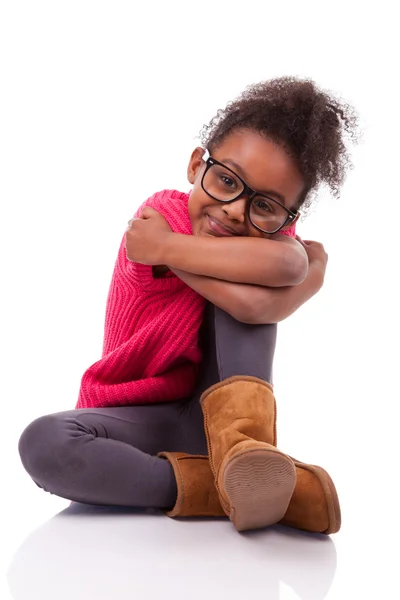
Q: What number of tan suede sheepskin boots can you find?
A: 2